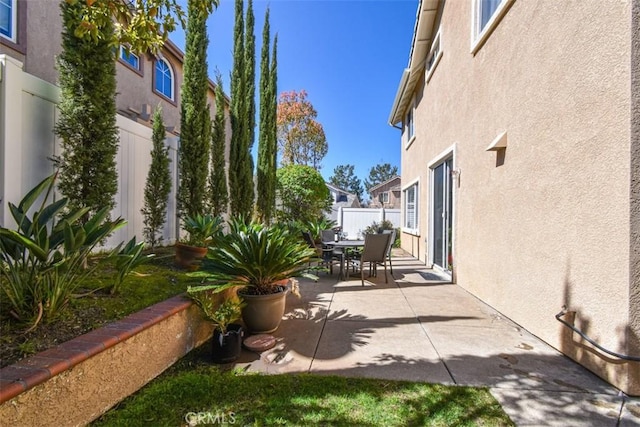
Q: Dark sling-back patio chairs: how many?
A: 4